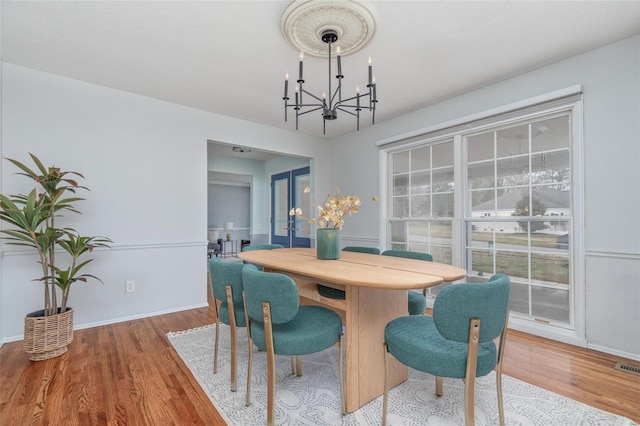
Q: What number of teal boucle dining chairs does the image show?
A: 6